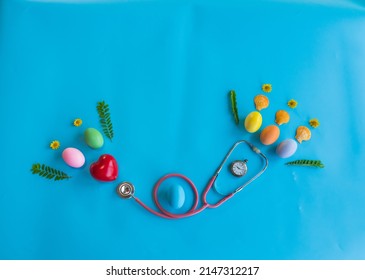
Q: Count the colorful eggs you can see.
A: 6